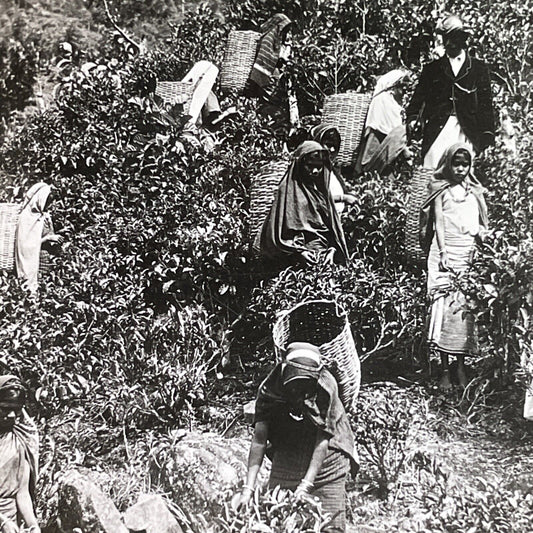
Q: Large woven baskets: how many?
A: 7